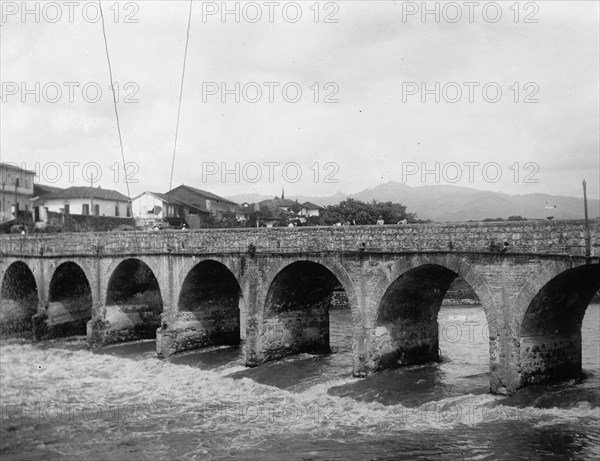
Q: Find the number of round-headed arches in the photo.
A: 7